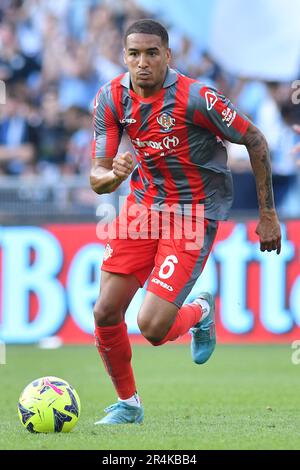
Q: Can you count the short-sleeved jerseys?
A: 1